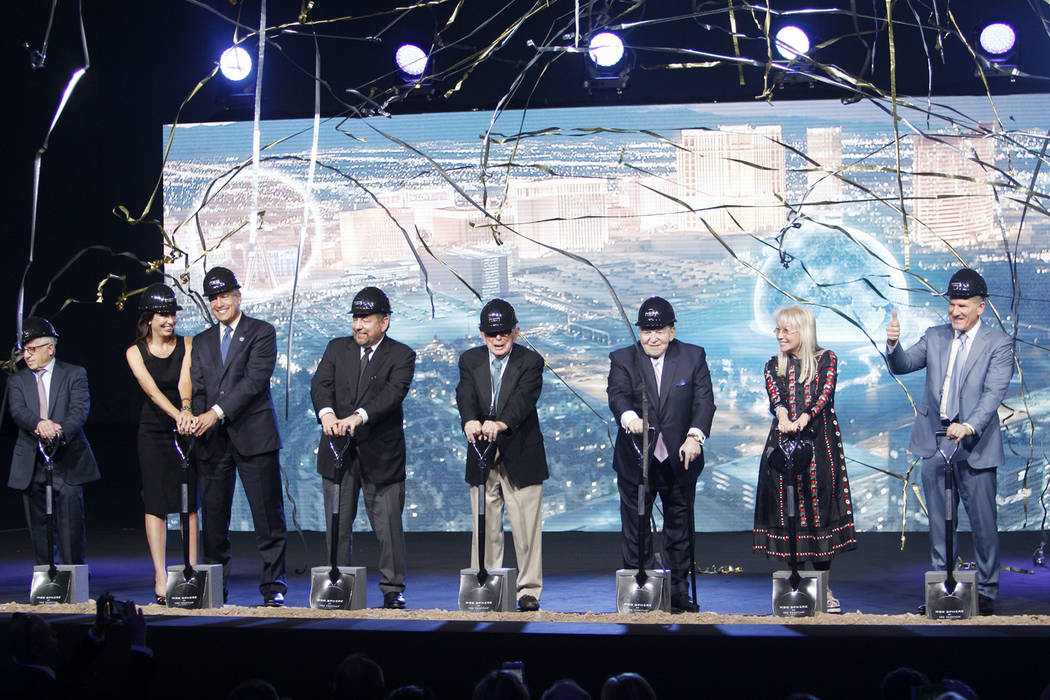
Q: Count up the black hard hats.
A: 8